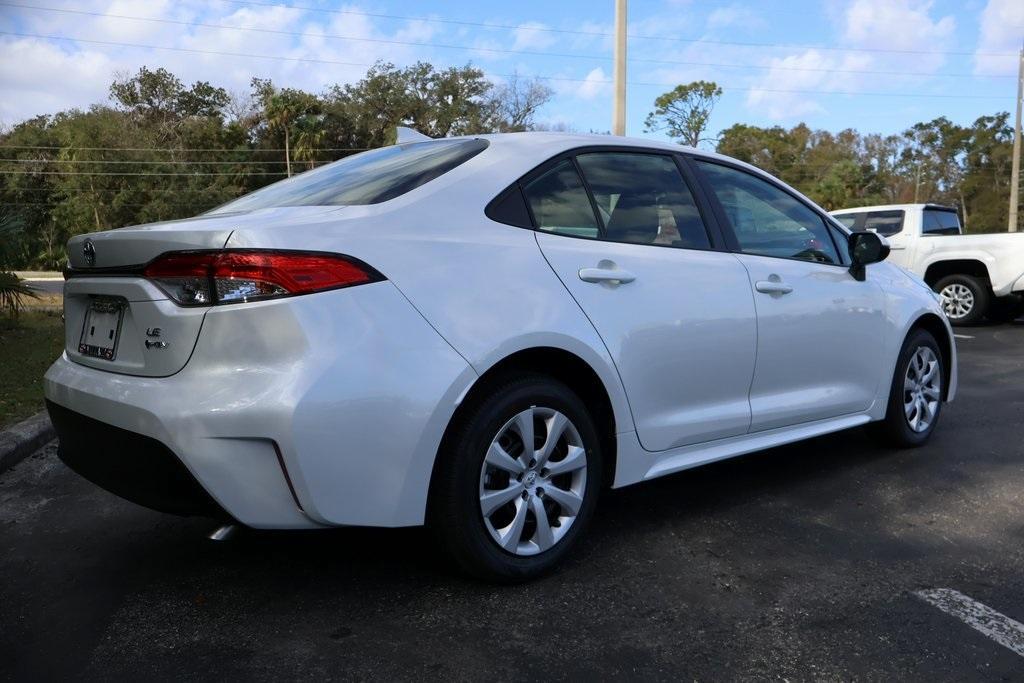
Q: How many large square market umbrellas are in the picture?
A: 0